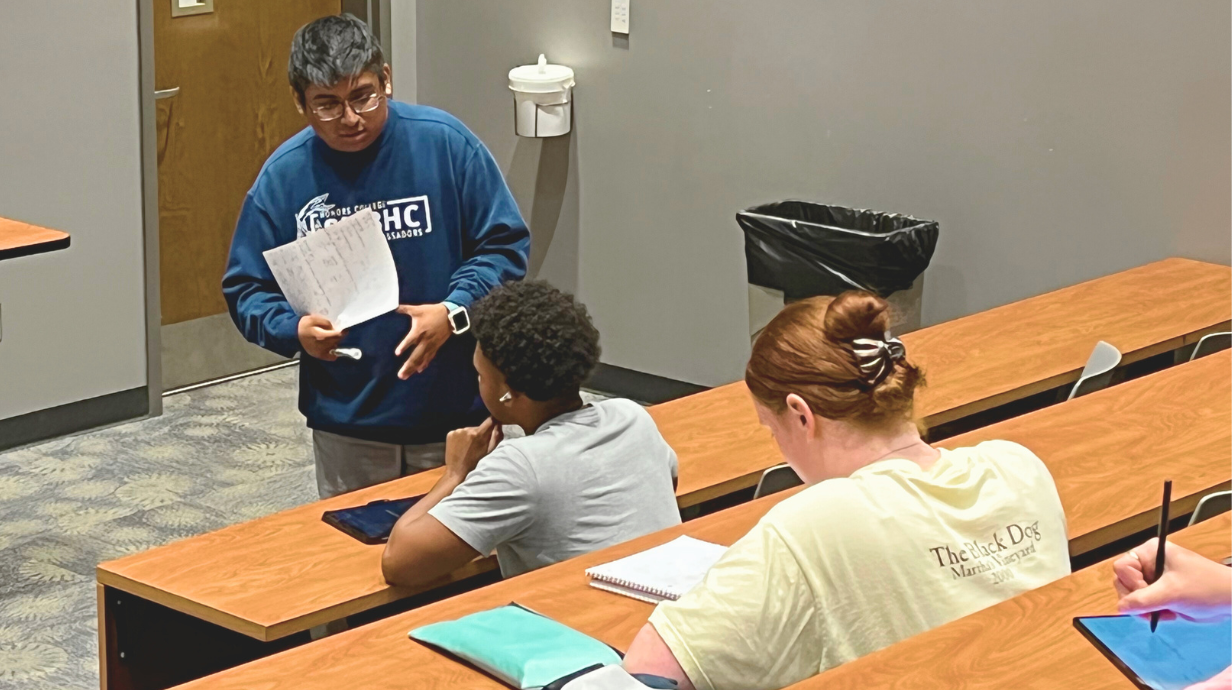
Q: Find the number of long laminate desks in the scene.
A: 3